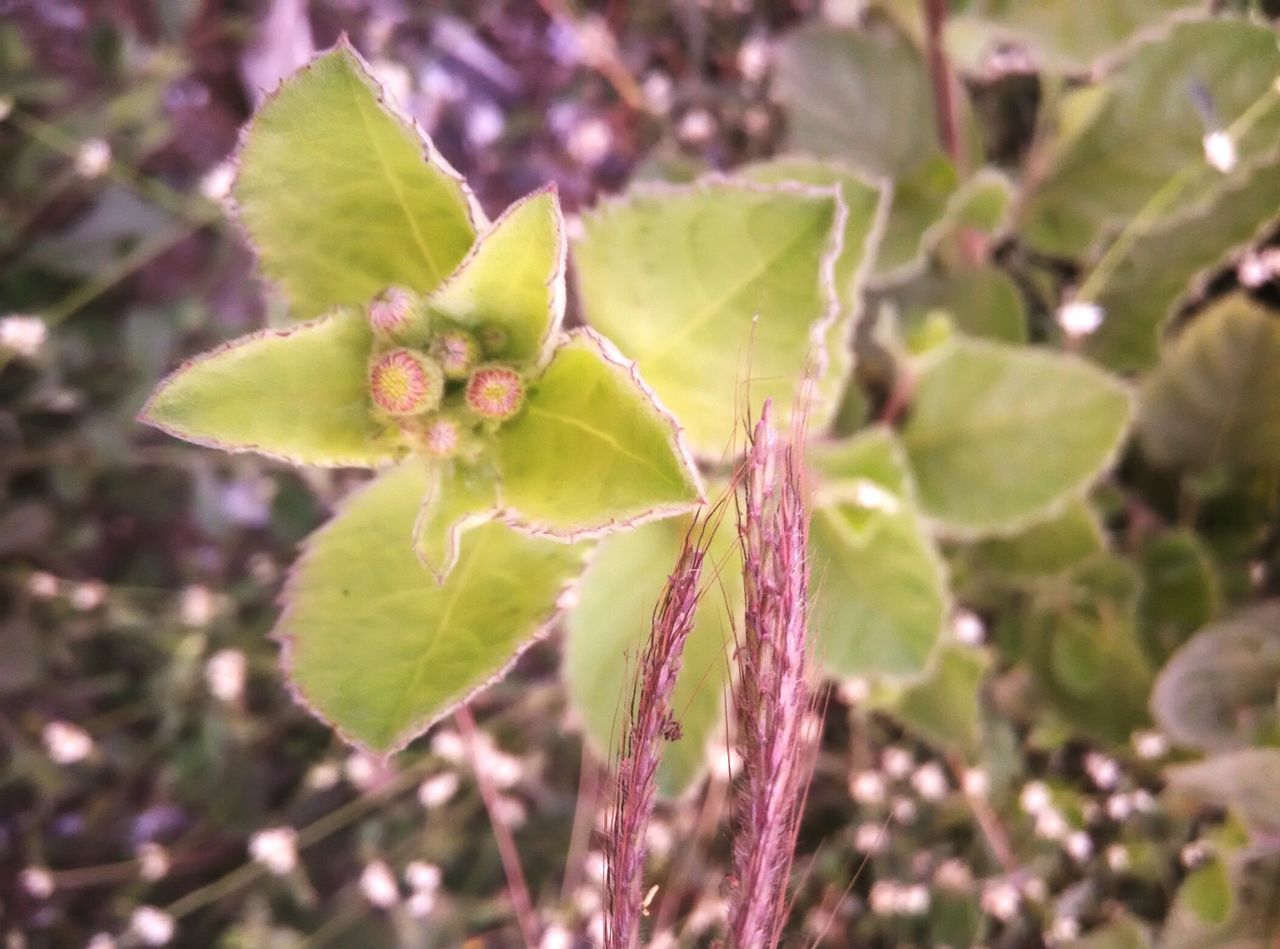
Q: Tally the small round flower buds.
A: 5